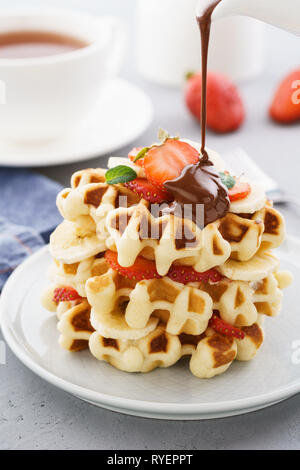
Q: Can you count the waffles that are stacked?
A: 3